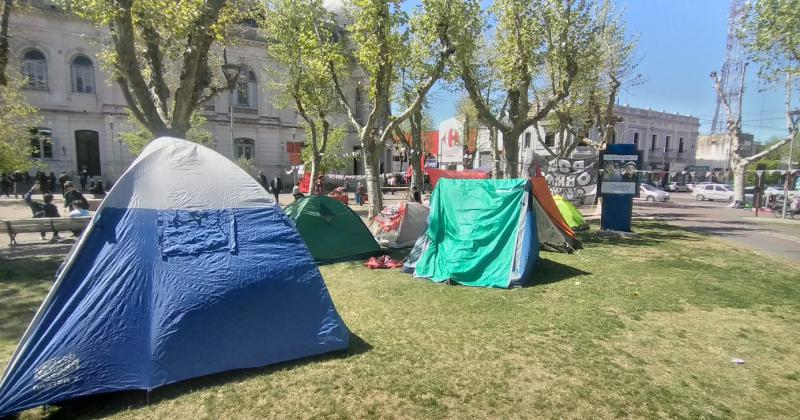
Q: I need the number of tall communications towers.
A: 1